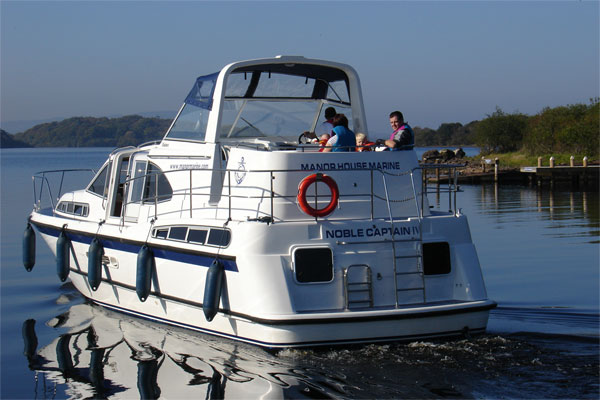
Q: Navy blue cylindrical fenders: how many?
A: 5